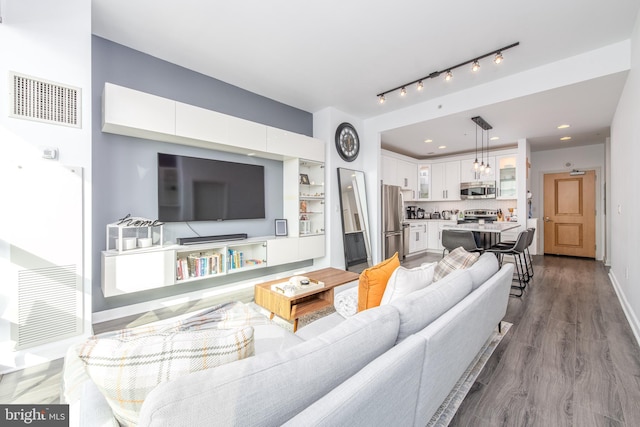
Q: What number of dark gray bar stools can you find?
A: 4